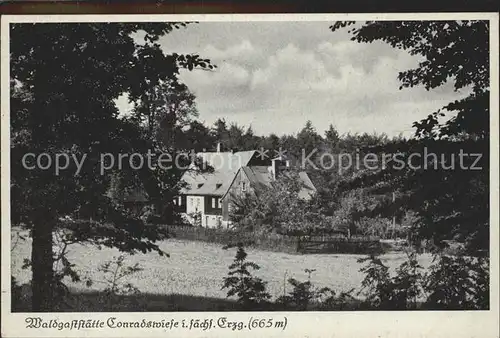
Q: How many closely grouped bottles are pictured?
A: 0